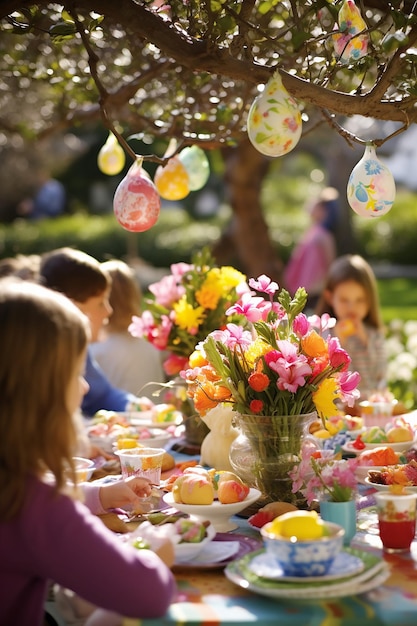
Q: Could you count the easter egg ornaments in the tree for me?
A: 7